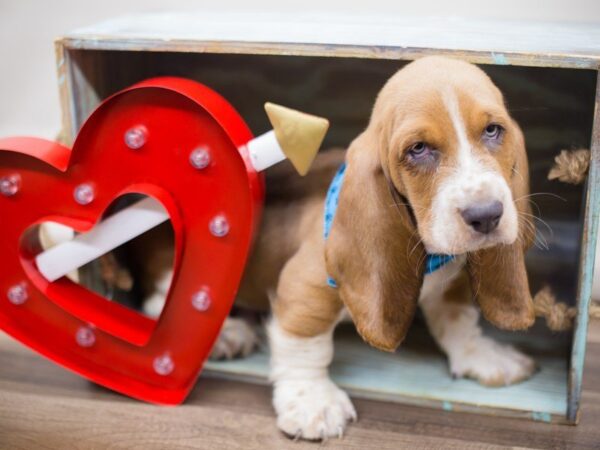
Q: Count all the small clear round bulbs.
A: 9